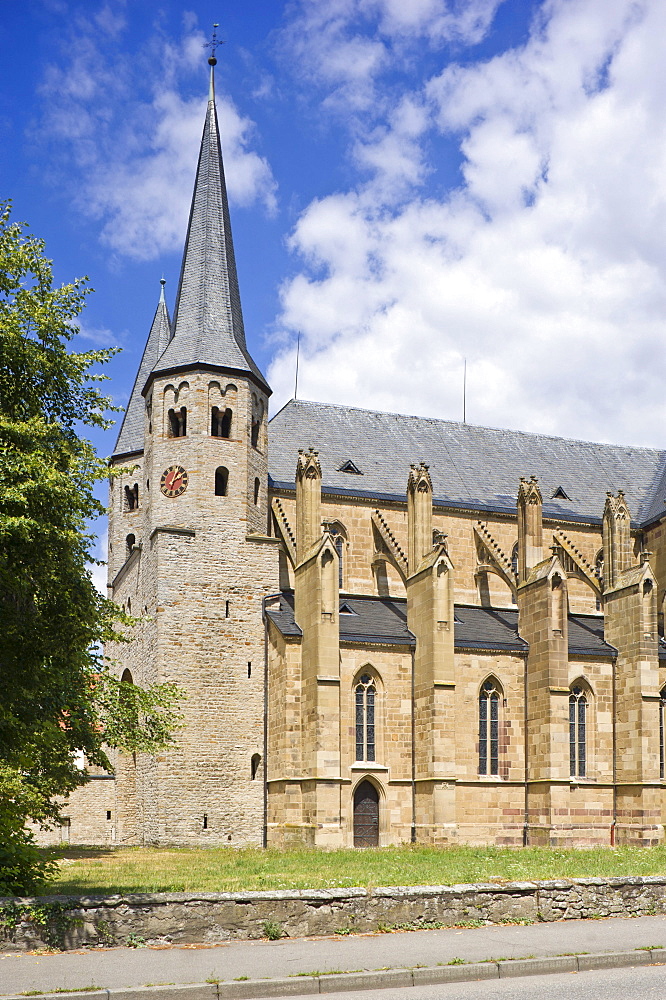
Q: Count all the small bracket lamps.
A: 0